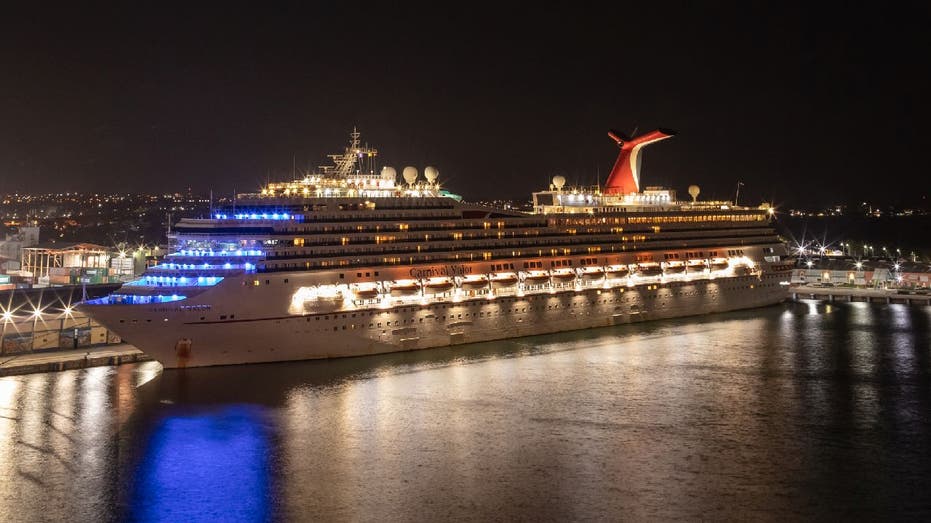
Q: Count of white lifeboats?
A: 13